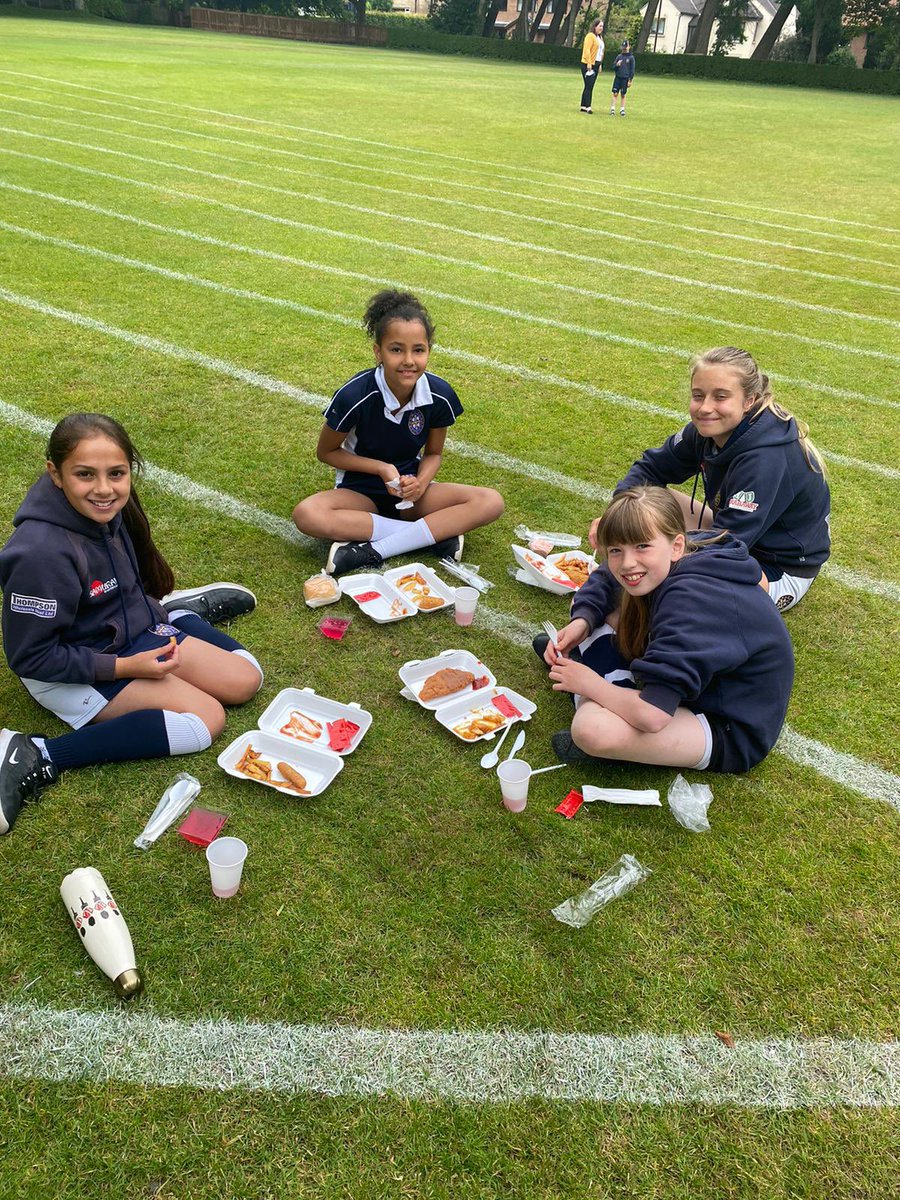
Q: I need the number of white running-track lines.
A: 11